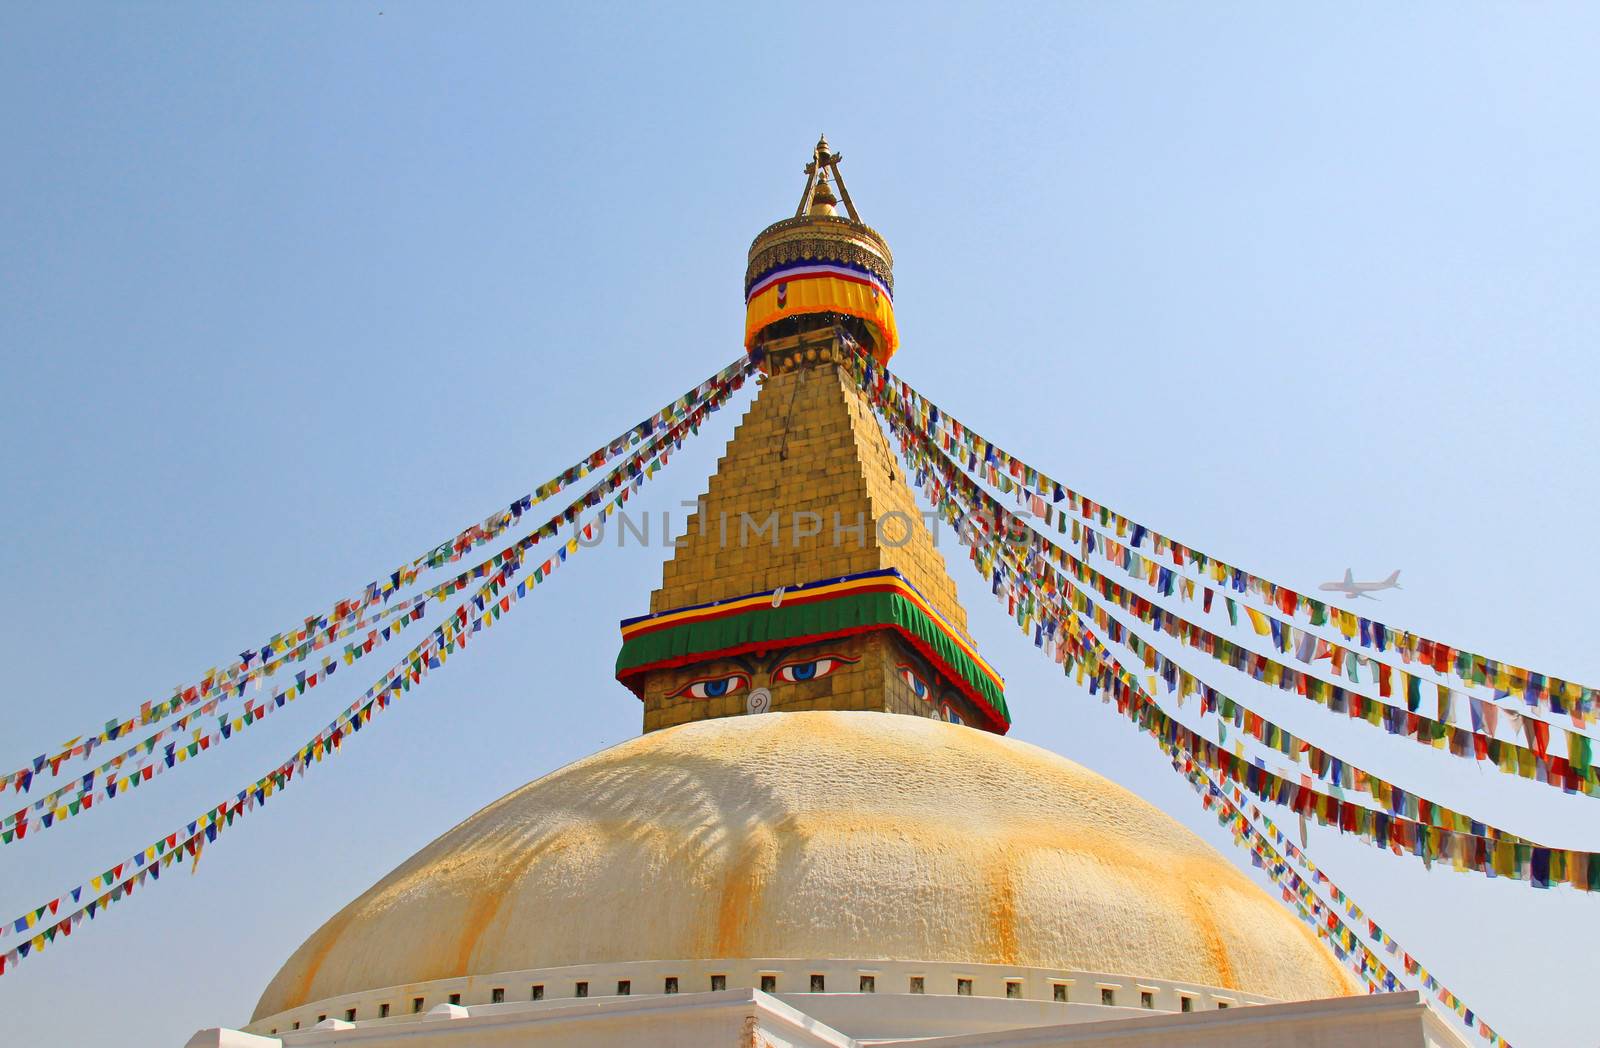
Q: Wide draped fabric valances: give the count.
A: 2